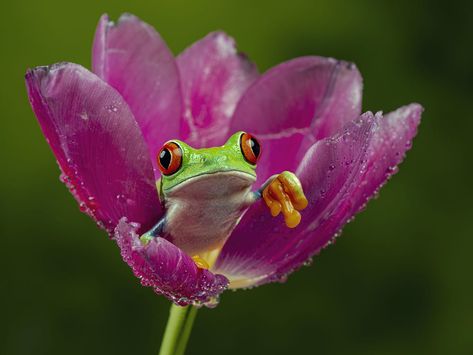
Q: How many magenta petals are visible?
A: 6